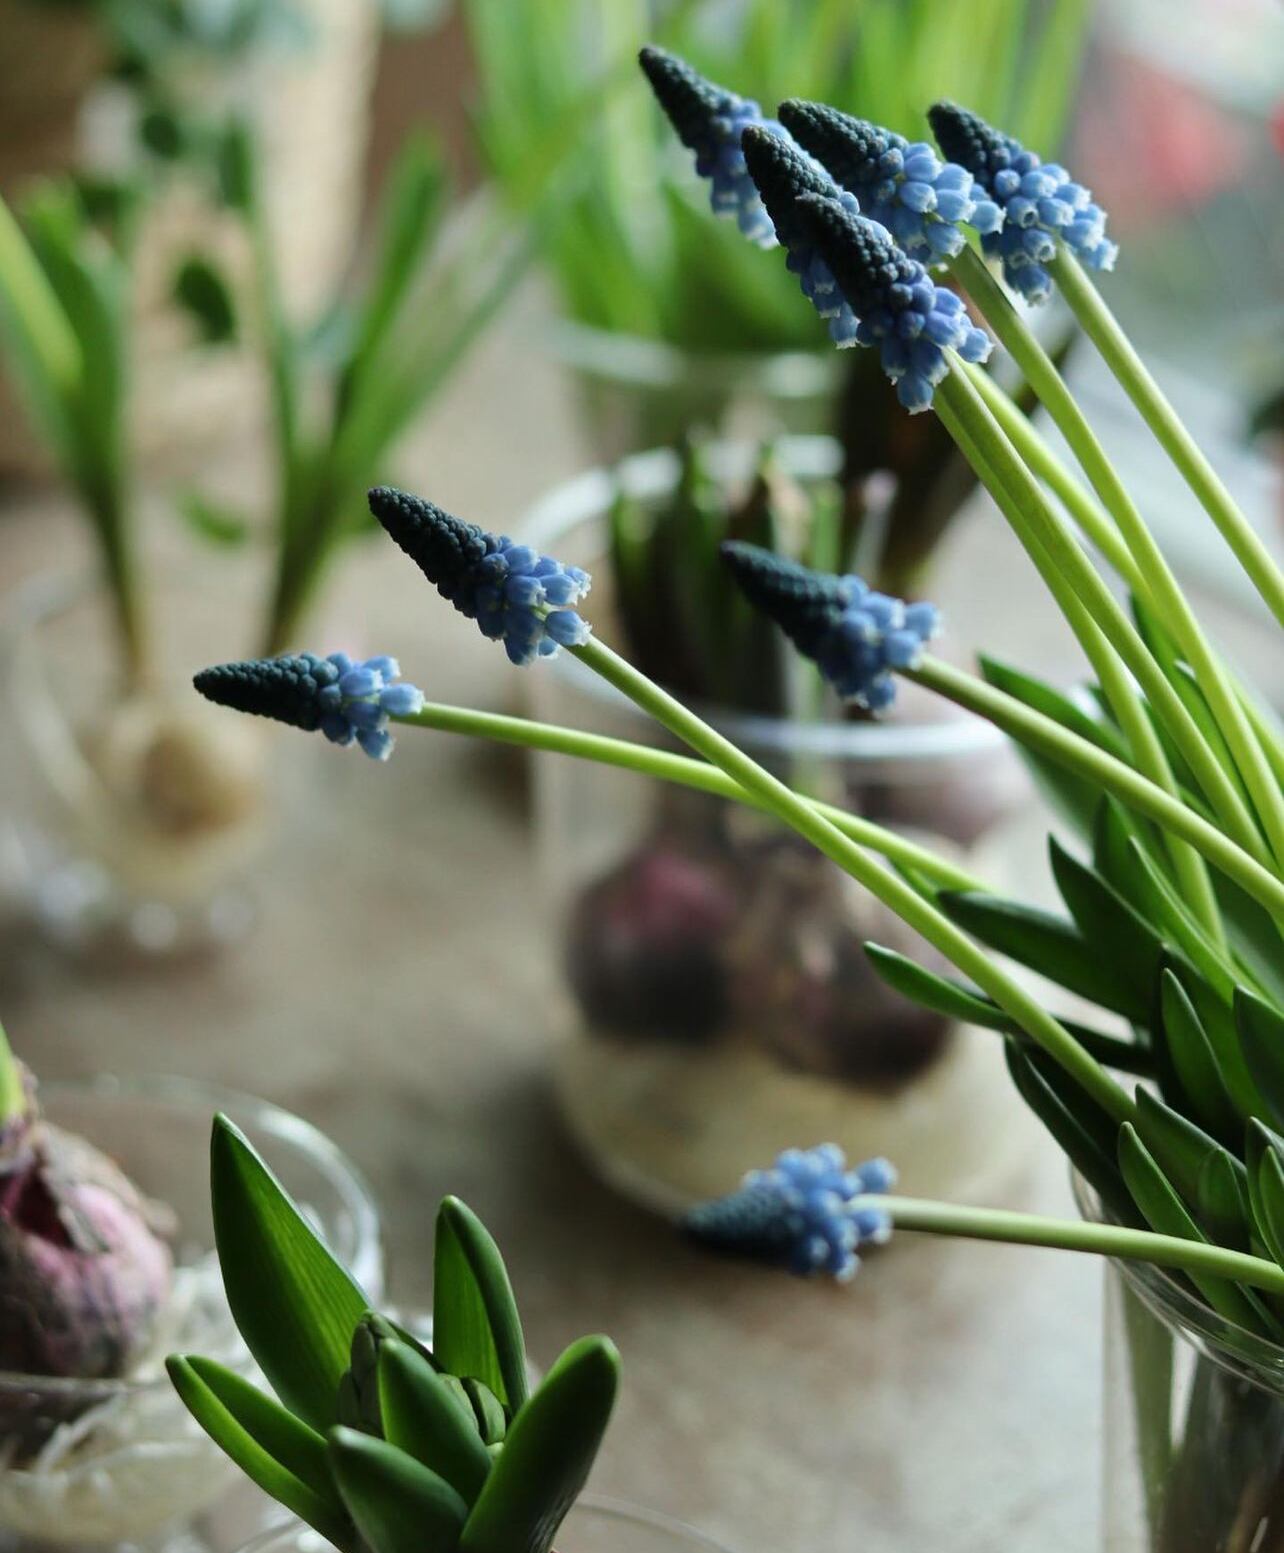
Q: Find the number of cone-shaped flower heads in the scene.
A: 9